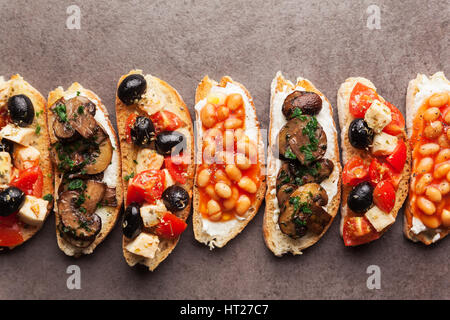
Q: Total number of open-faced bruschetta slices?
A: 7